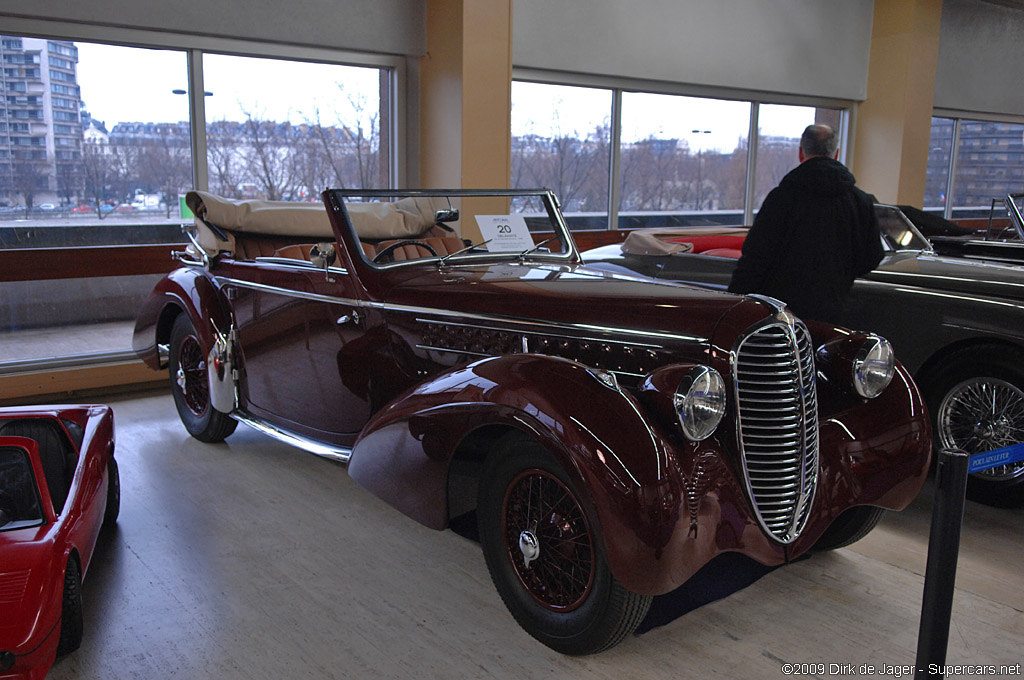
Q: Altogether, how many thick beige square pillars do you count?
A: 2